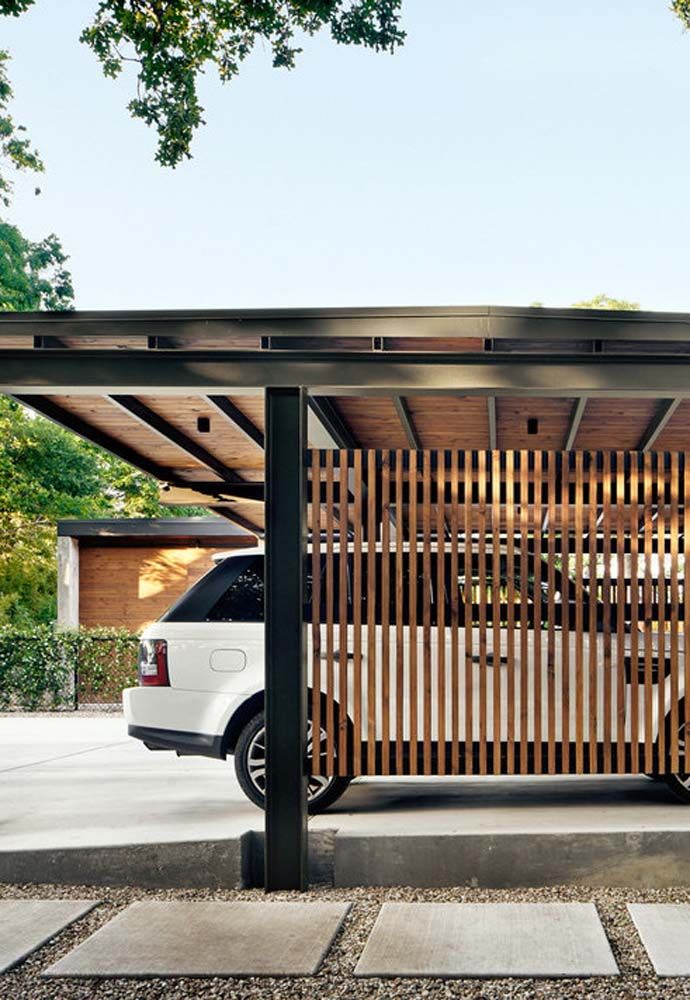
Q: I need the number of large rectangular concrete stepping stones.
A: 4